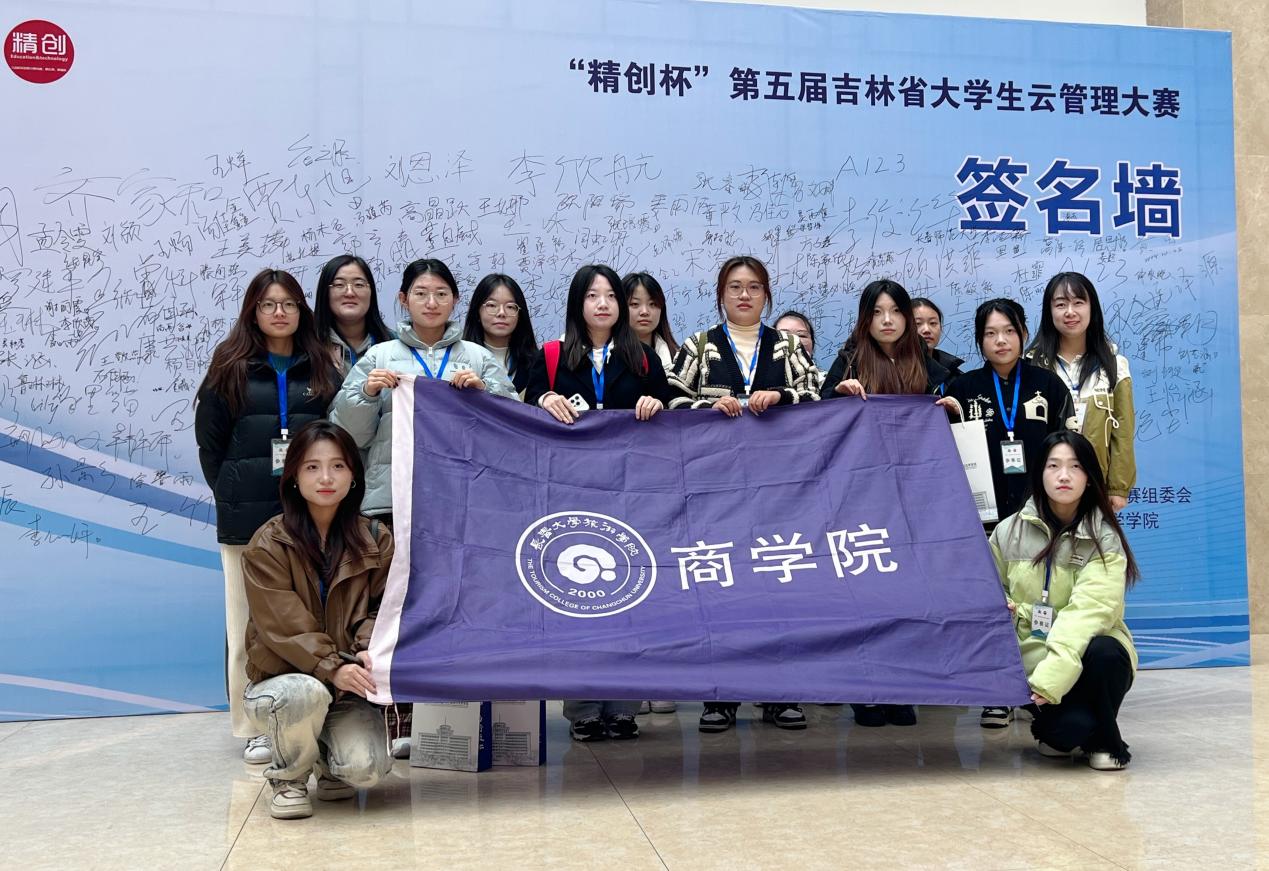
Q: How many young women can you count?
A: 14